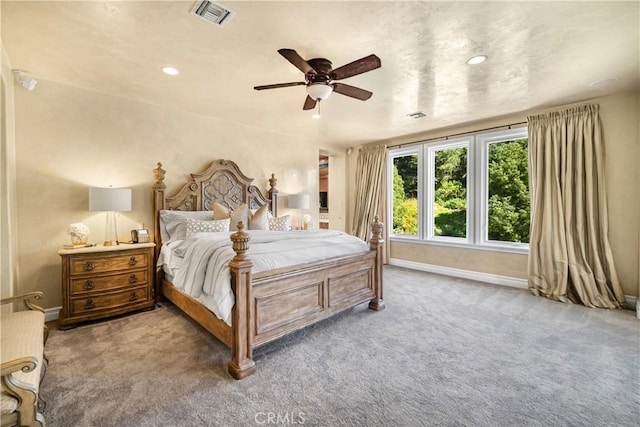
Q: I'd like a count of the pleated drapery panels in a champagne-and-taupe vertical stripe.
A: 2